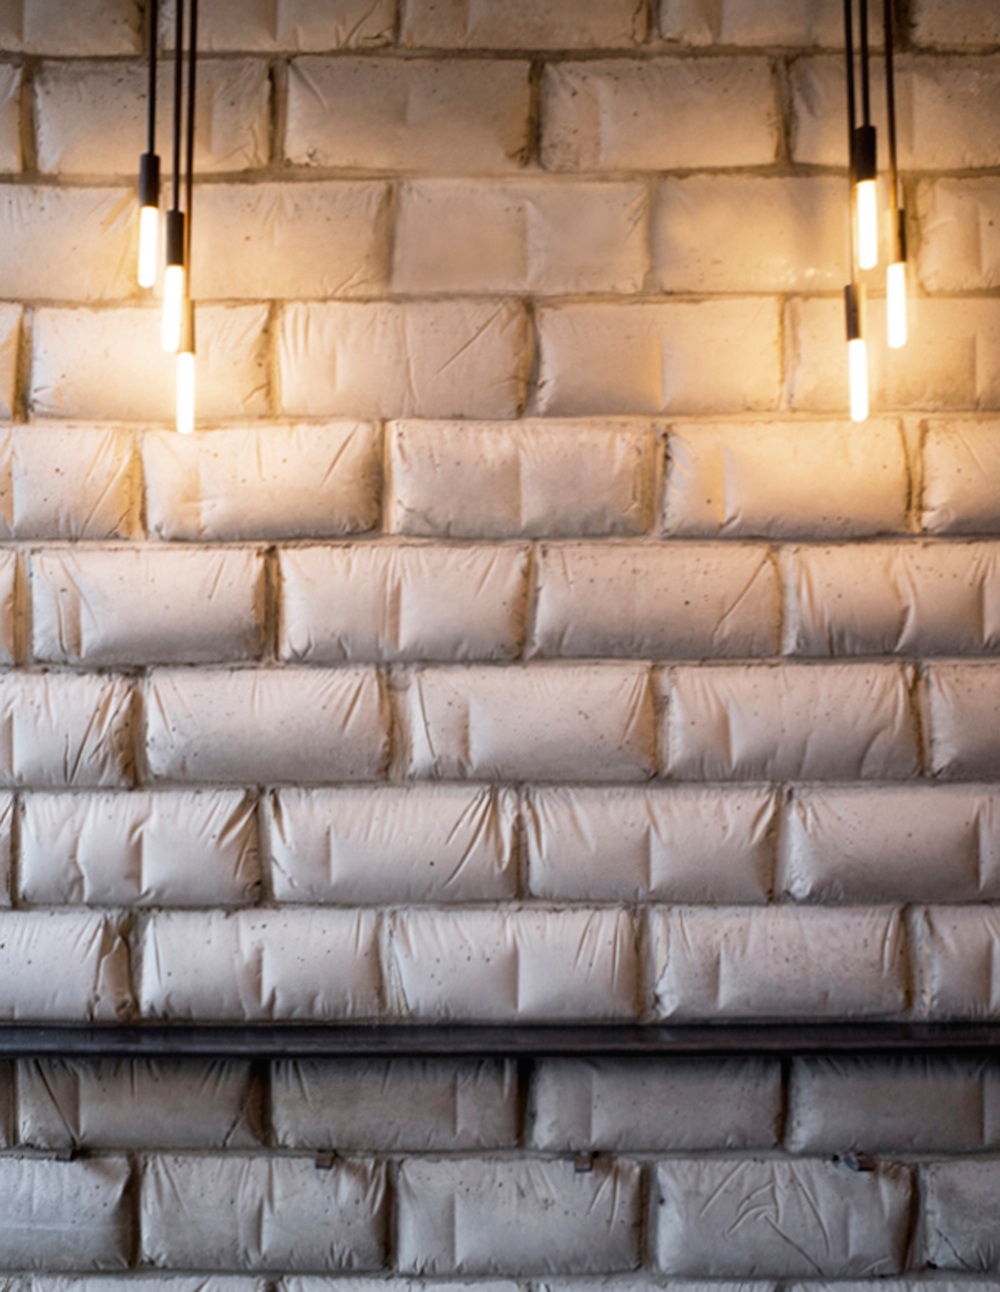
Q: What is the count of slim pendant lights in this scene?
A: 6